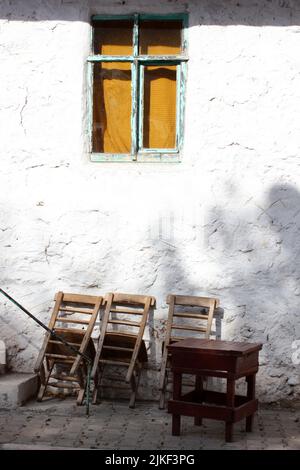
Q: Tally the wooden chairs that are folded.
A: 3